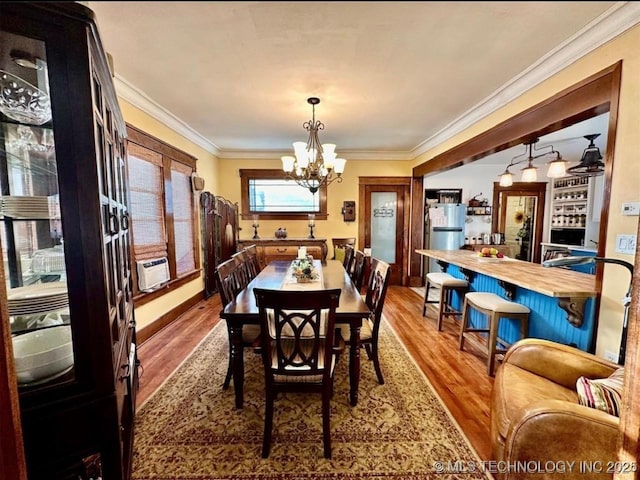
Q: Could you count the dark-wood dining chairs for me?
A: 8